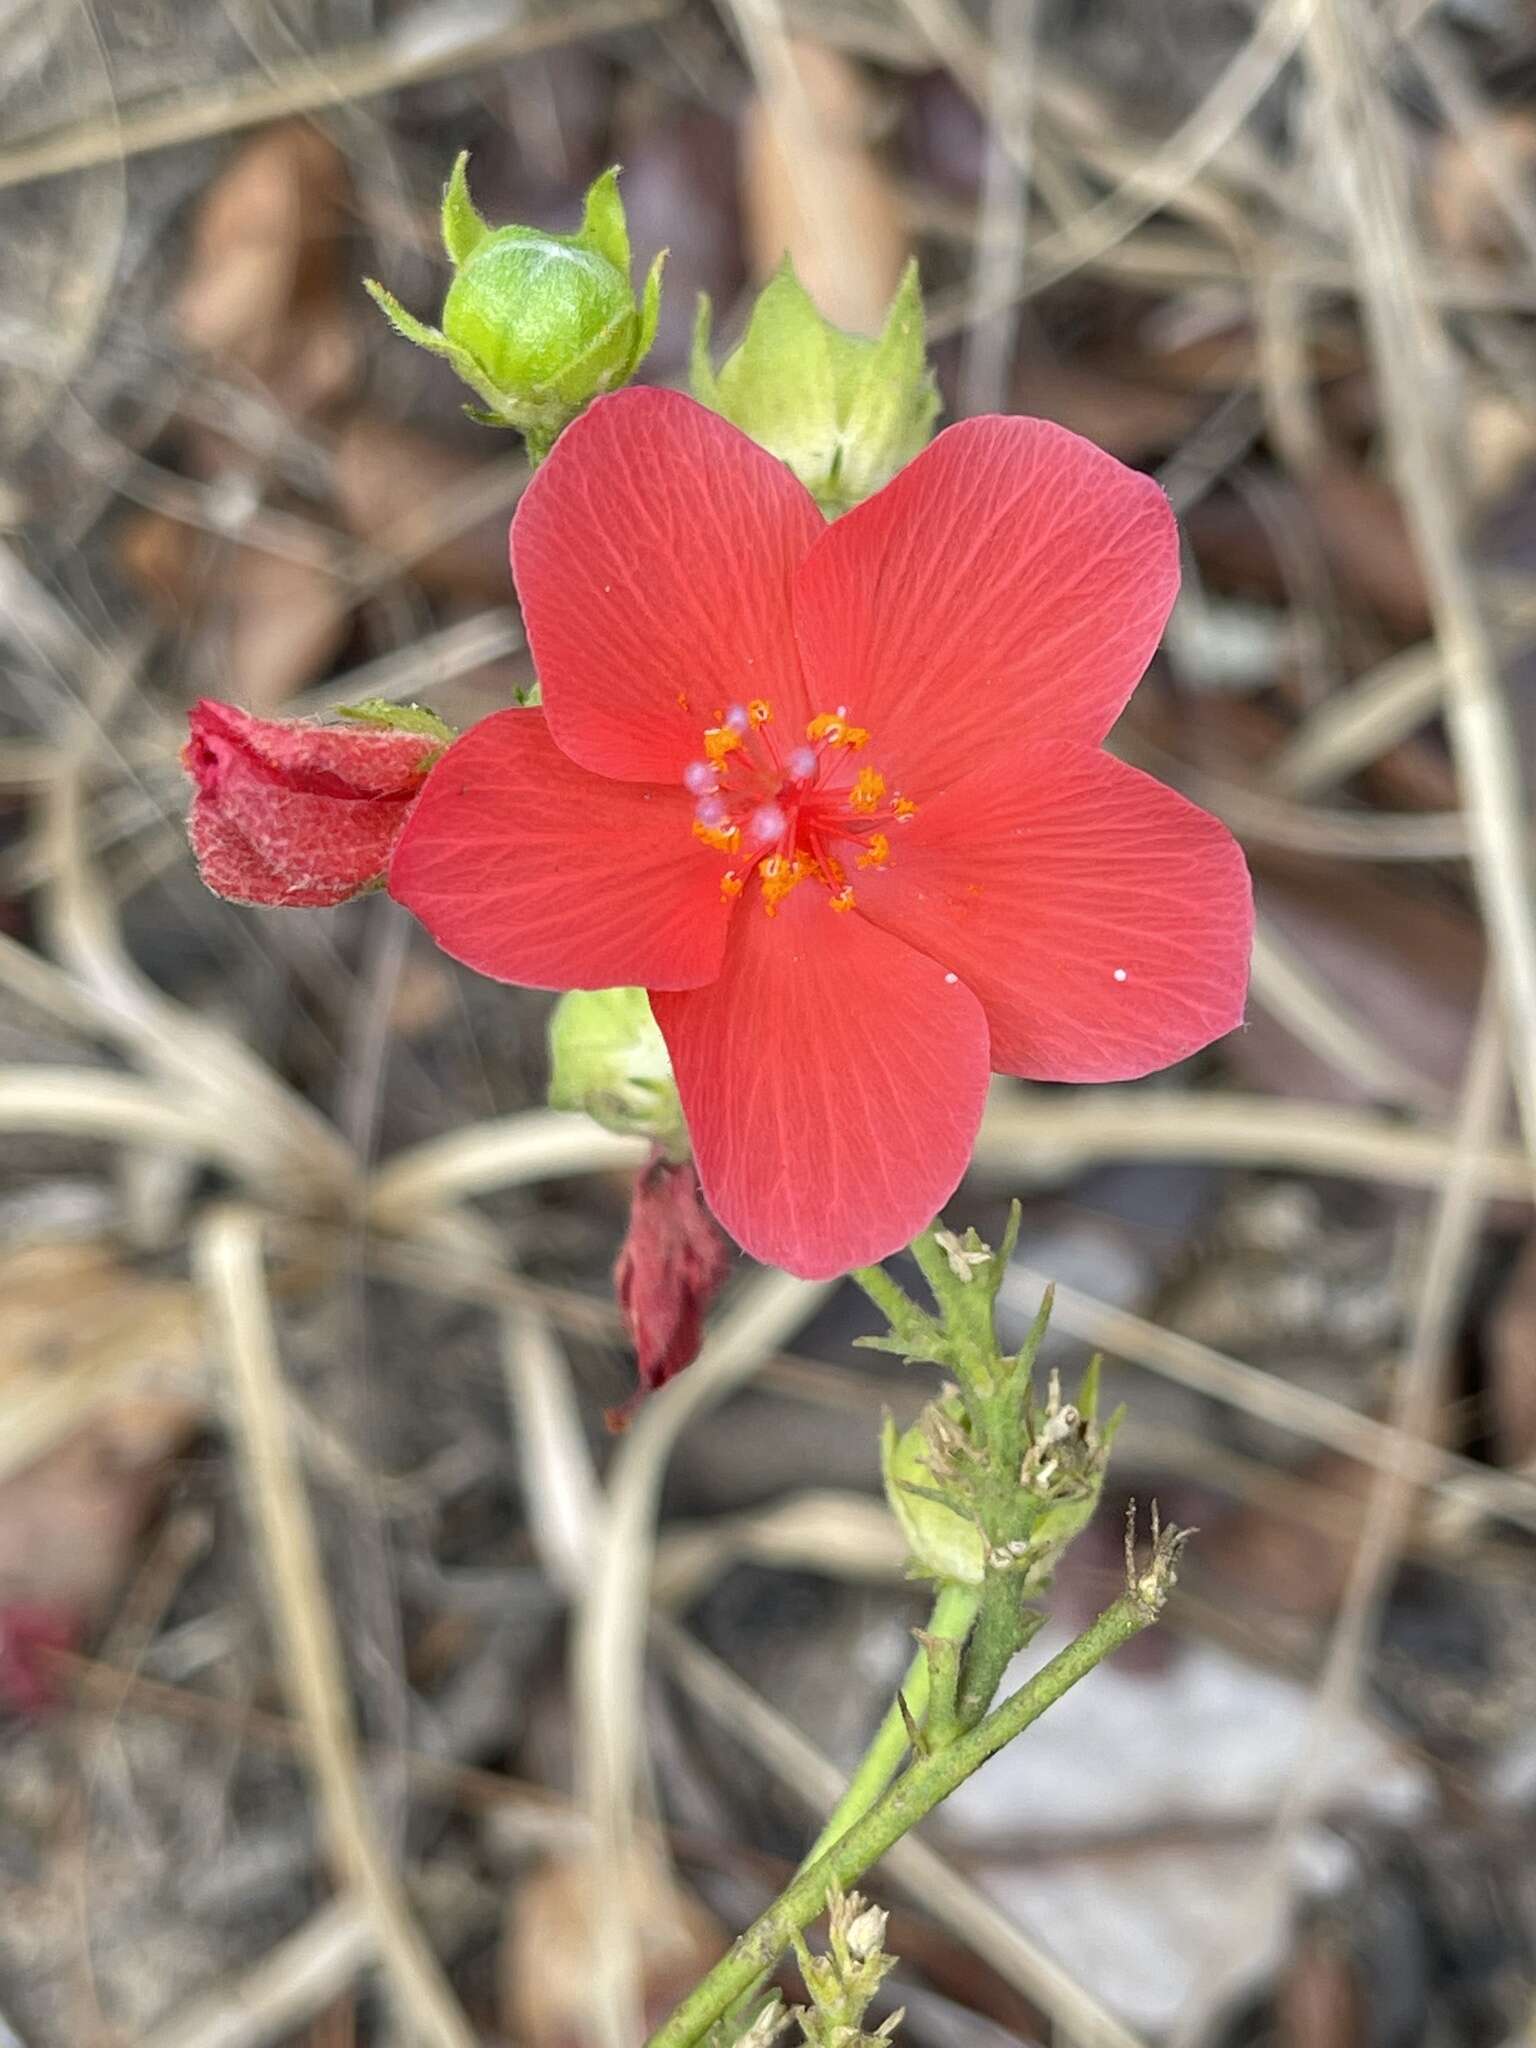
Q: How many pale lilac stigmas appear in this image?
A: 5